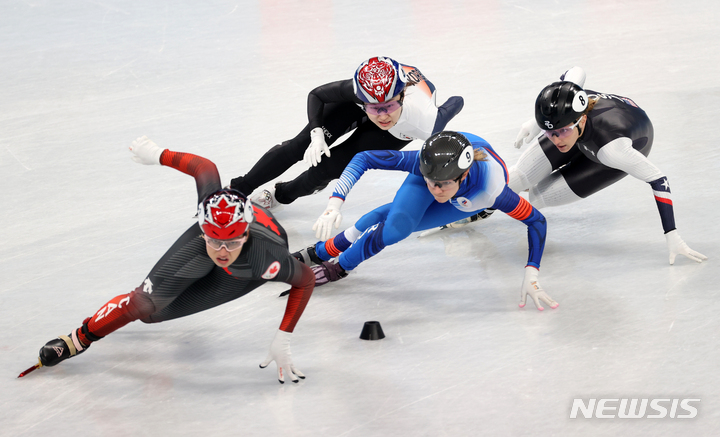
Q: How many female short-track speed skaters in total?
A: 4